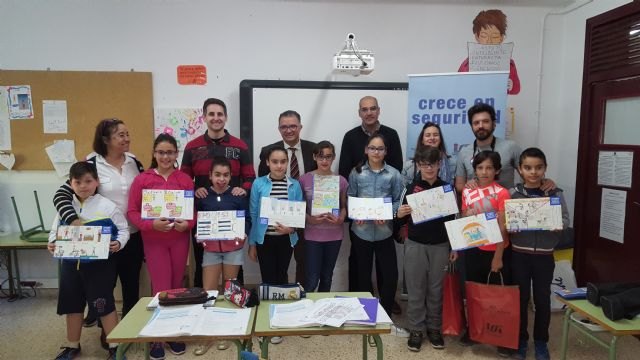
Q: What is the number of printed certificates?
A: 9